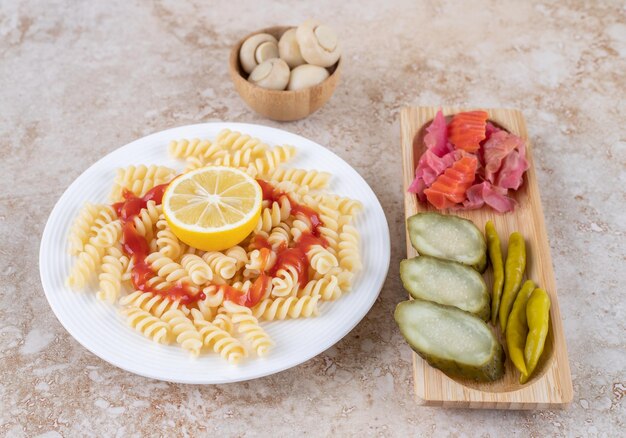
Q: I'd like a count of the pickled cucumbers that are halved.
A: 3